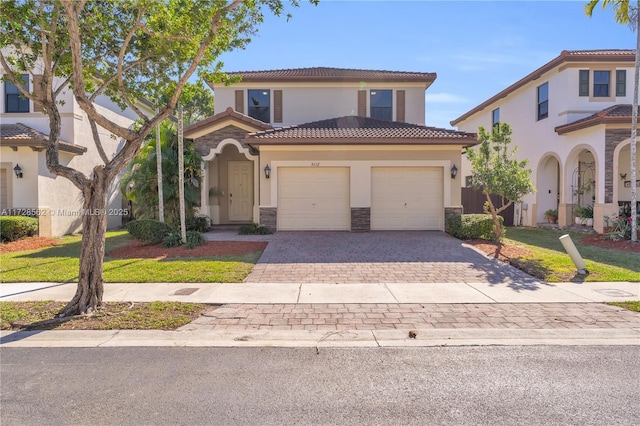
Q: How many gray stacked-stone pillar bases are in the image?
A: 3